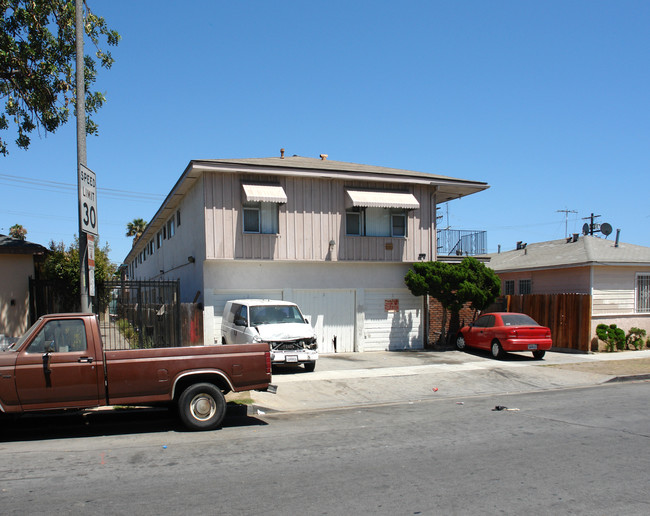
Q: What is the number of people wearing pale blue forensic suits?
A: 0